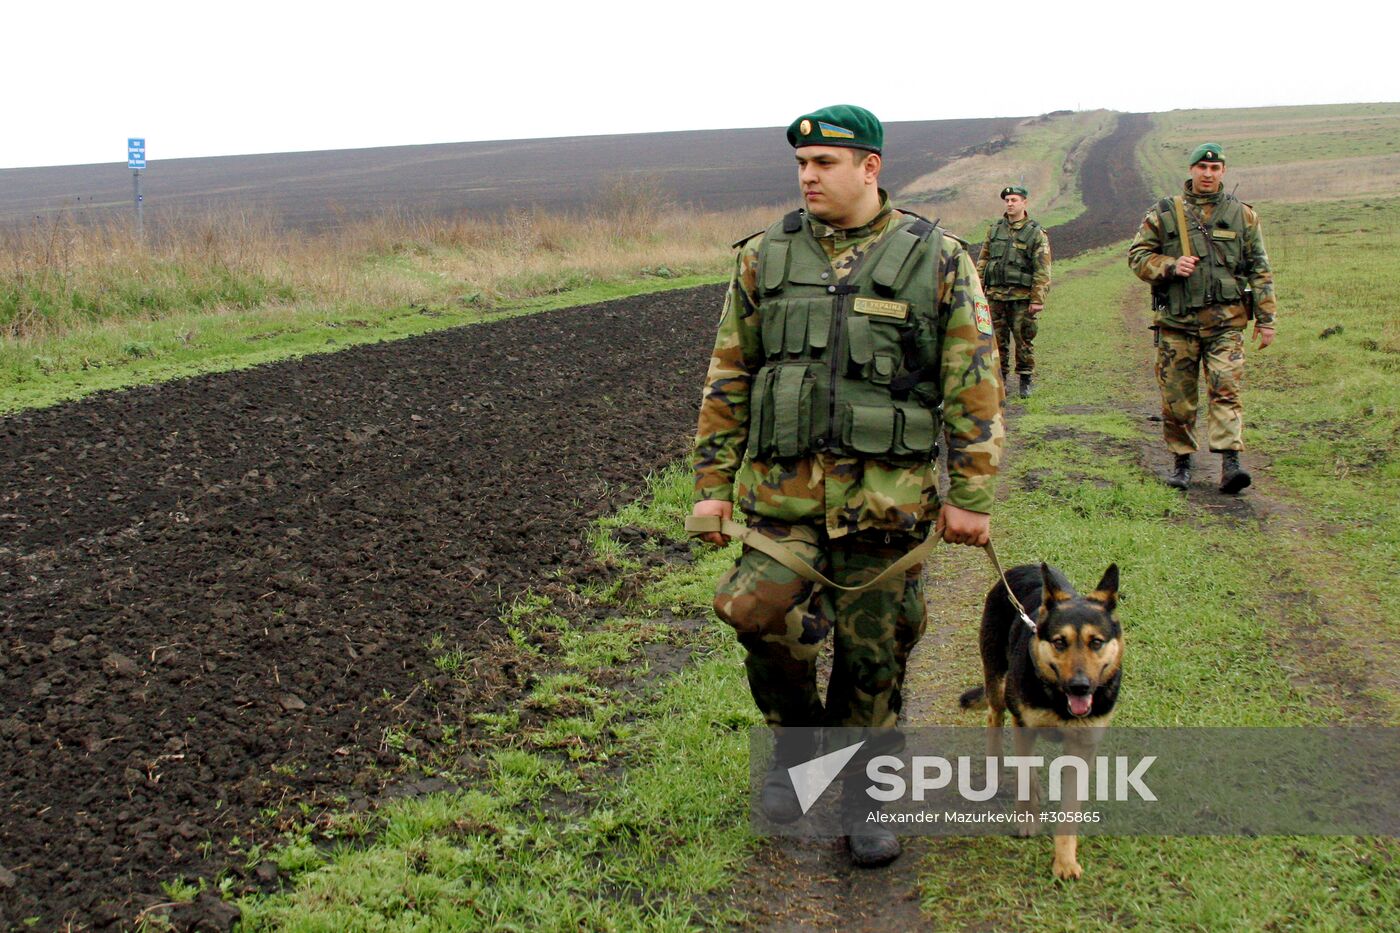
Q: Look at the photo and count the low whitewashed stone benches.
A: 0